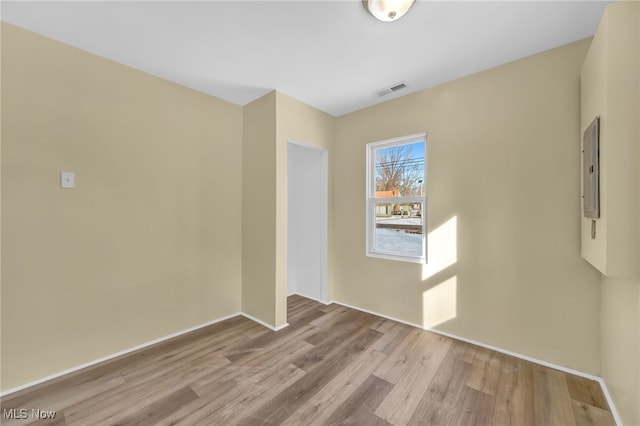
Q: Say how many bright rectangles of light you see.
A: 2